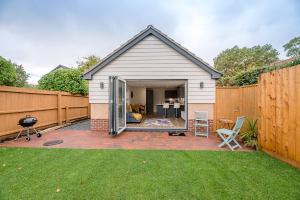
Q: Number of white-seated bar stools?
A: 2